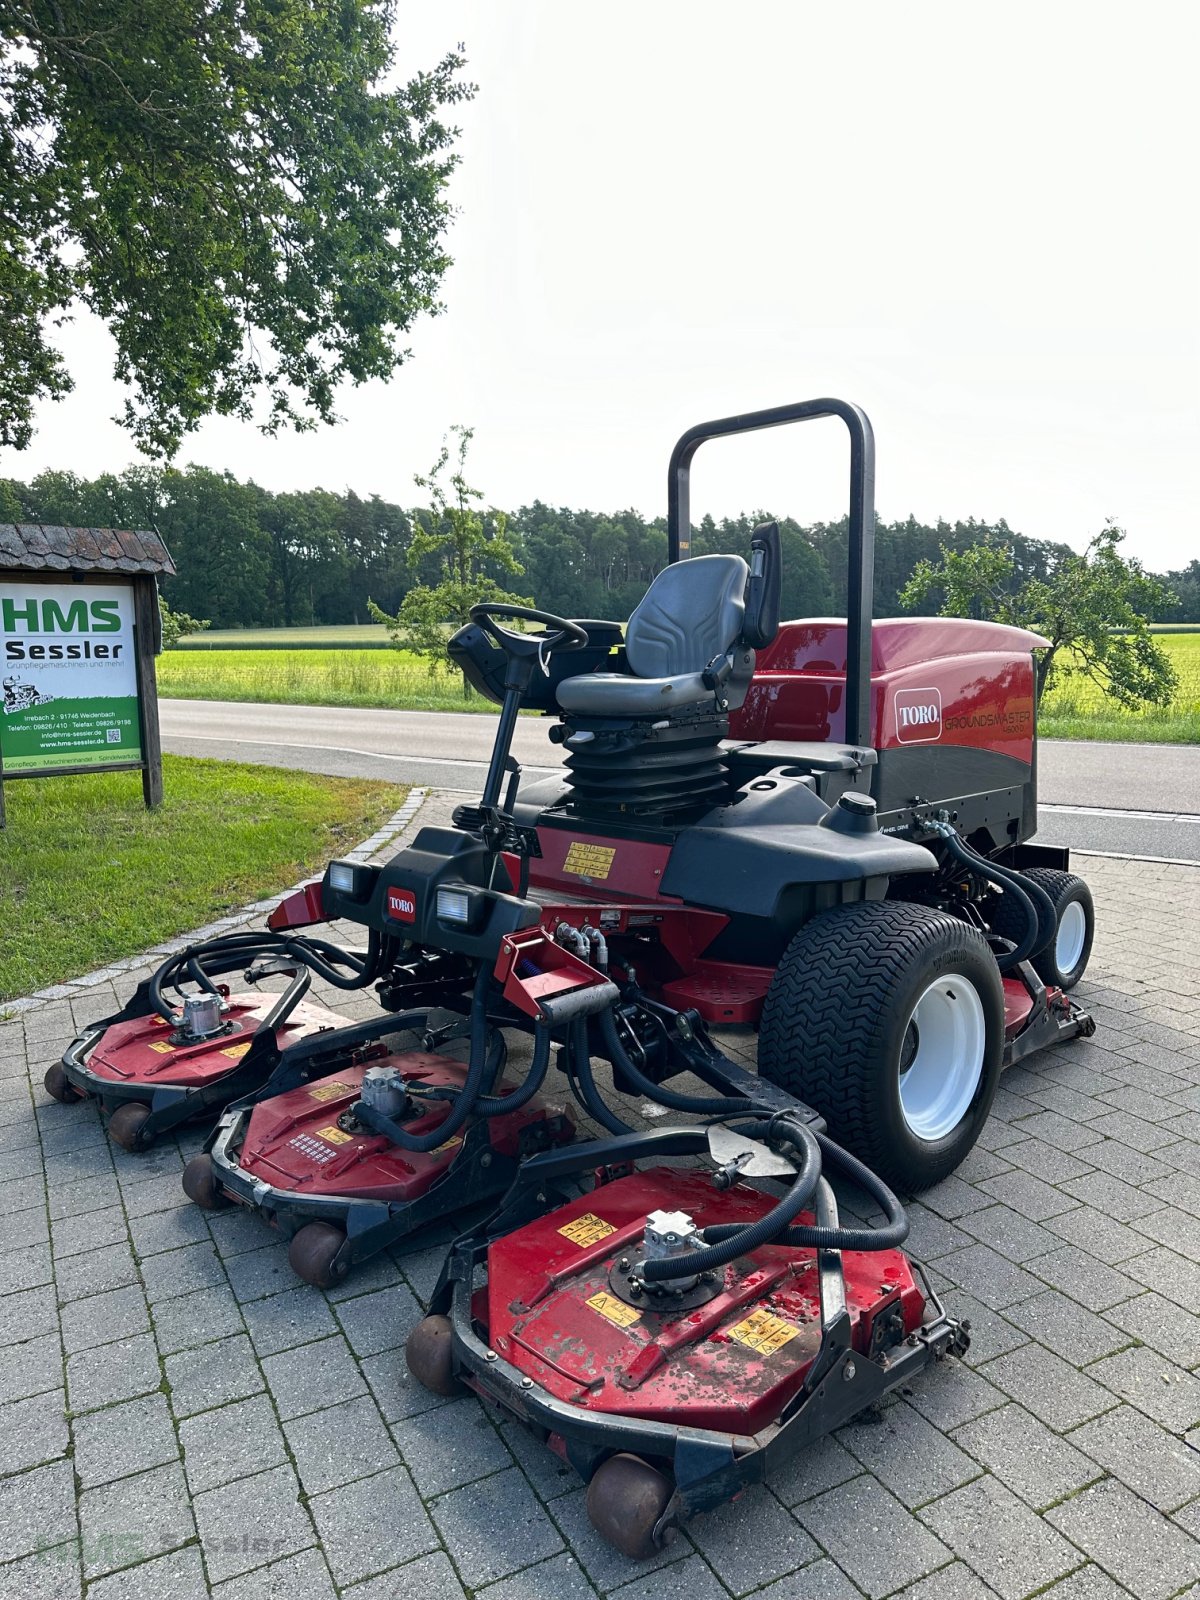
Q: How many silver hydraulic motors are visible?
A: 3